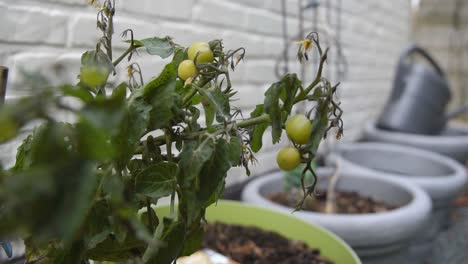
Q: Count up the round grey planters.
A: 3